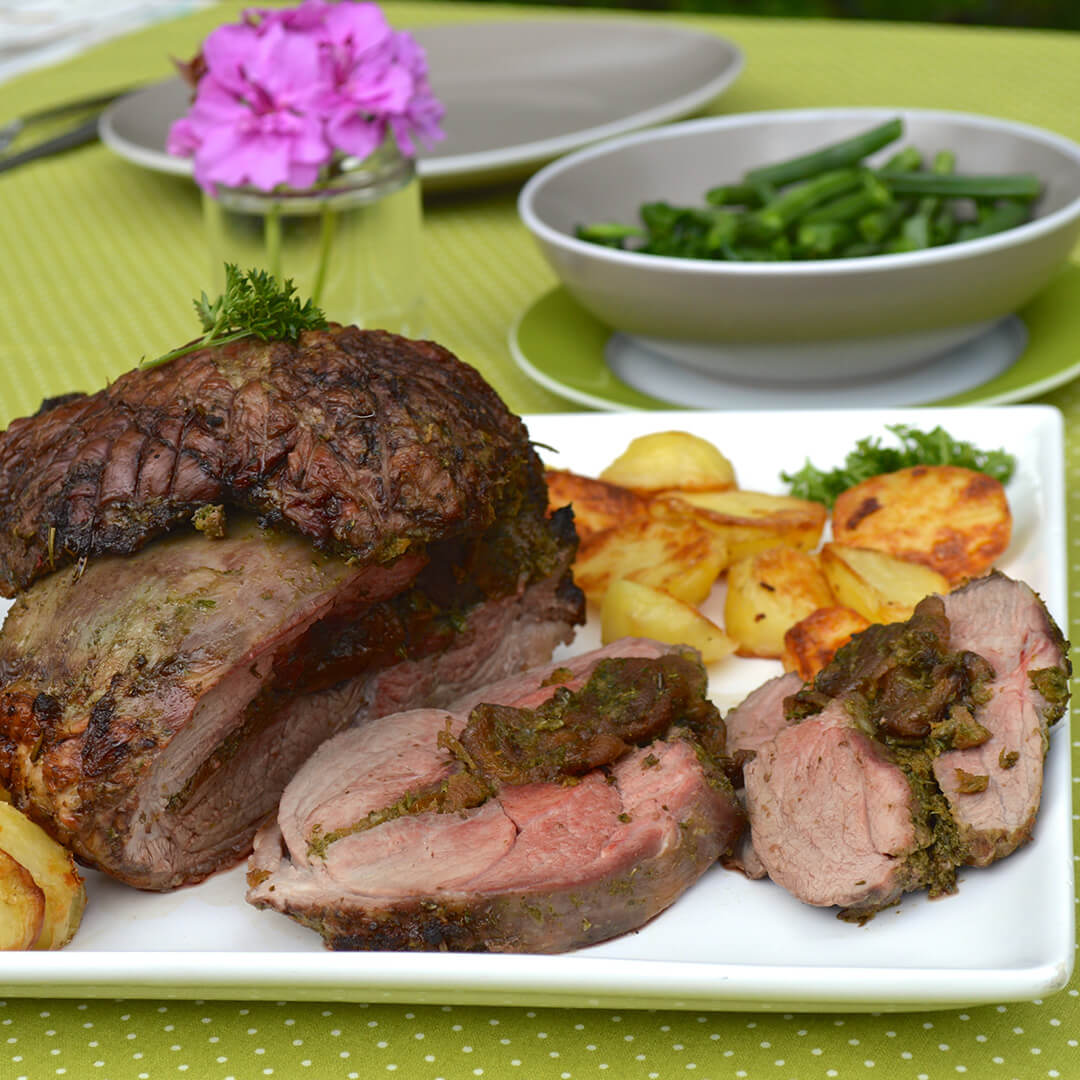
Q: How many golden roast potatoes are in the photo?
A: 11